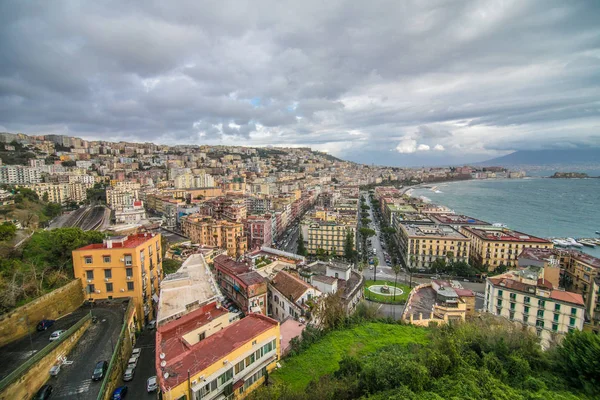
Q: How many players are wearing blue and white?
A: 0